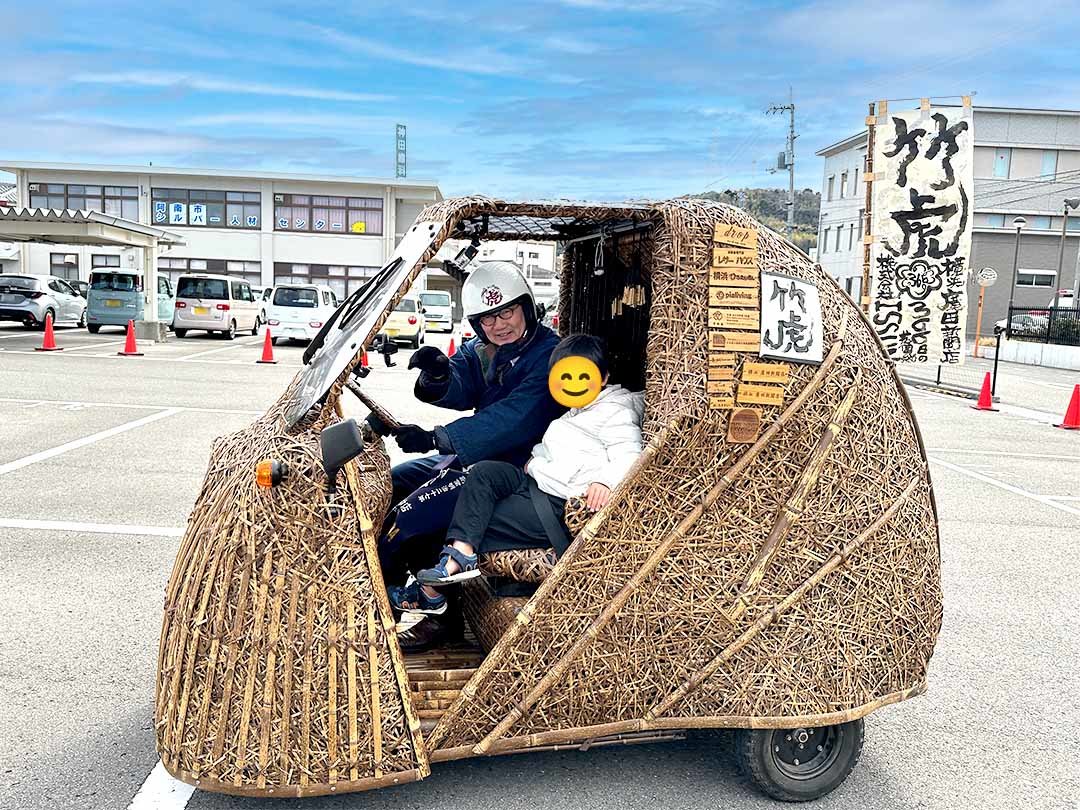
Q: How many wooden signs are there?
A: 13